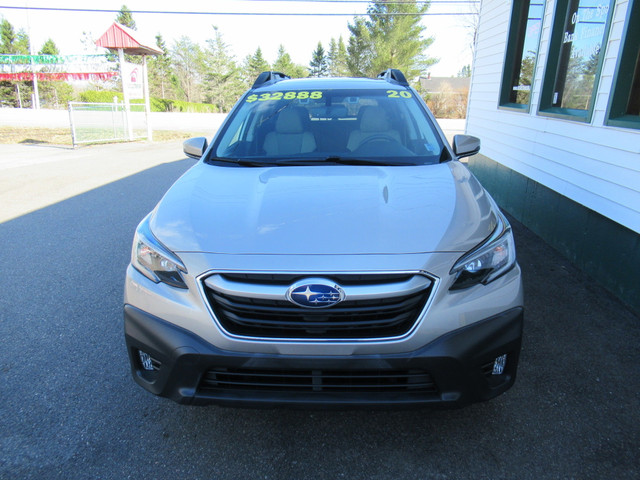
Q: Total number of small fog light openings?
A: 2